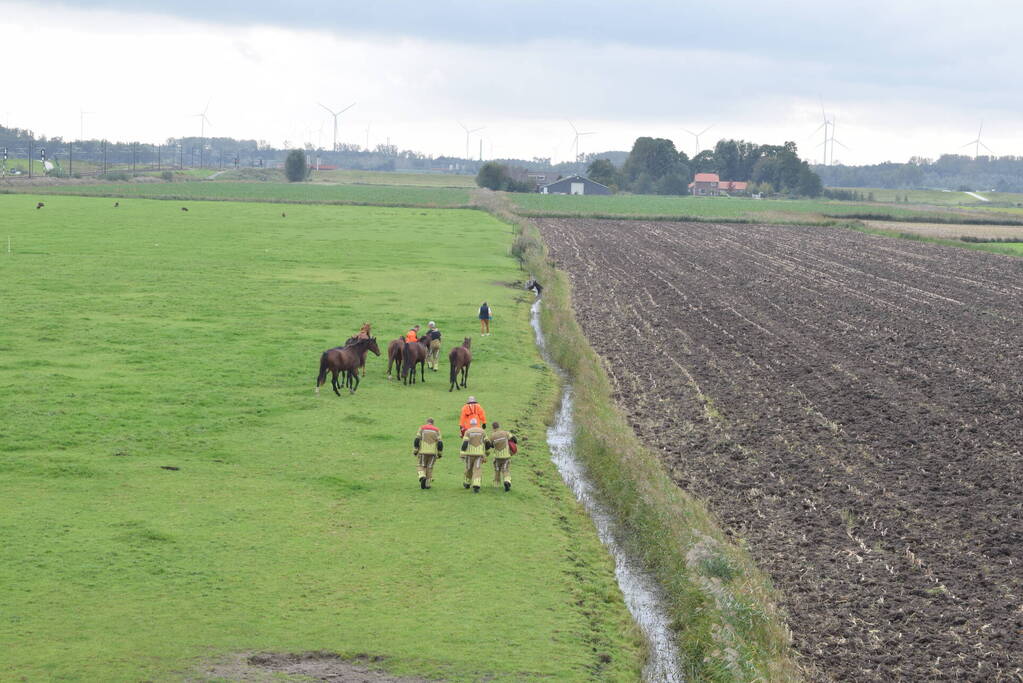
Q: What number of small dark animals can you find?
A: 4